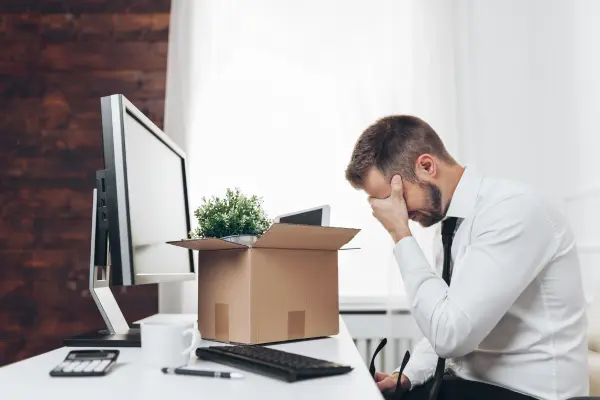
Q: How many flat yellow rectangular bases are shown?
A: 0